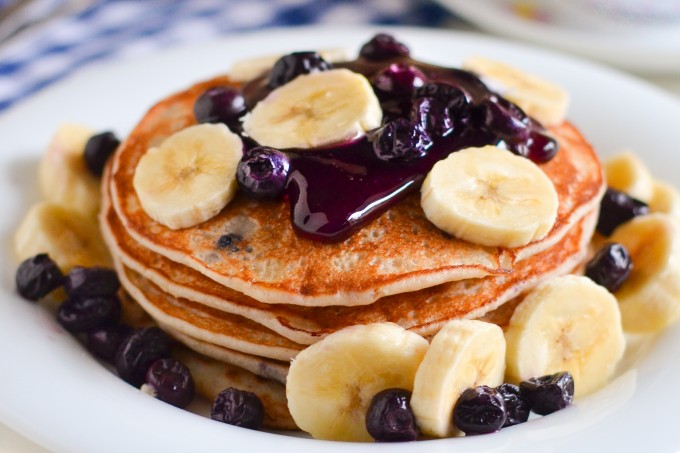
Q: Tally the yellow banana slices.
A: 13